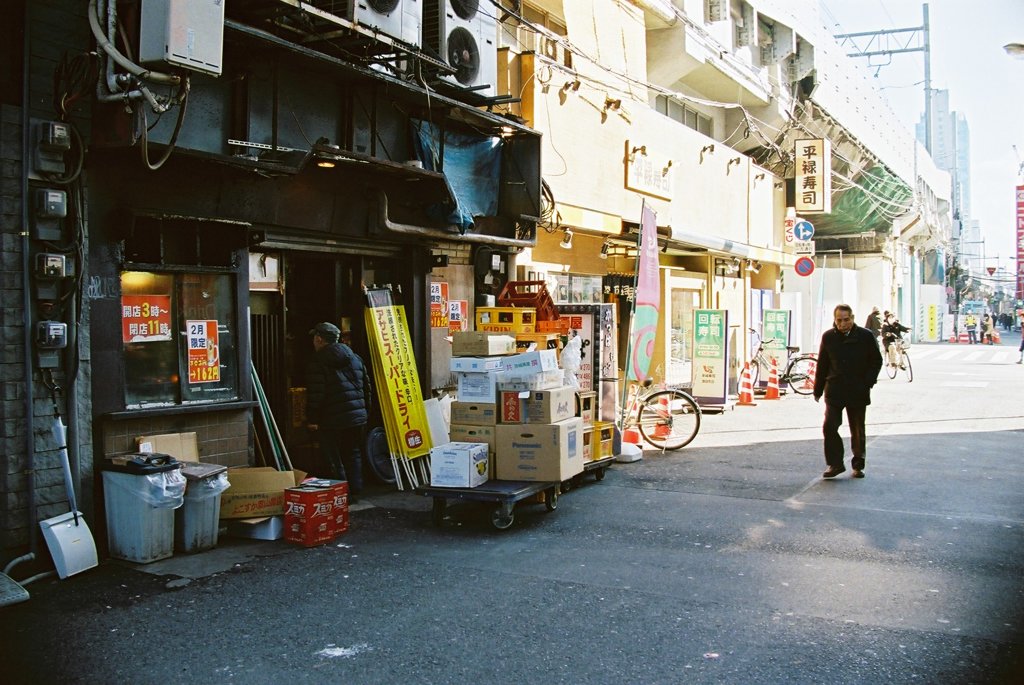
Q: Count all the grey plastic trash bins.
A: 2